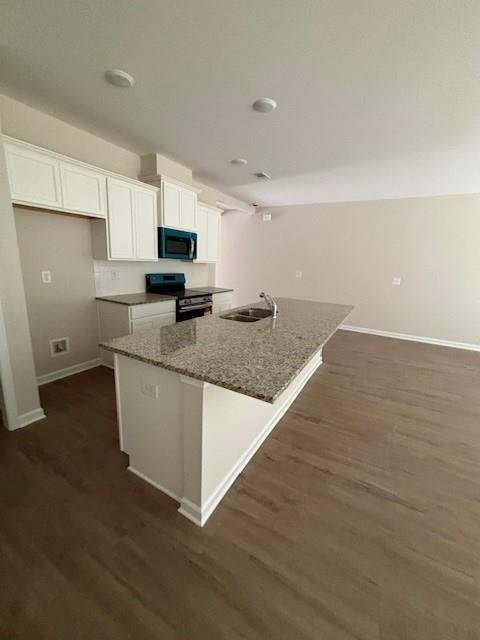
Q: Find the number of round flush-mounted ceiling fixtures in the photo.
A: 3